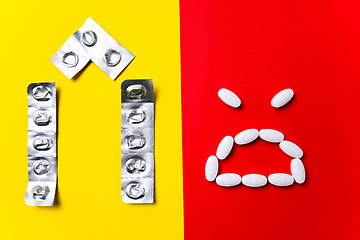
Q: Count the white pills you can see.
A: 11